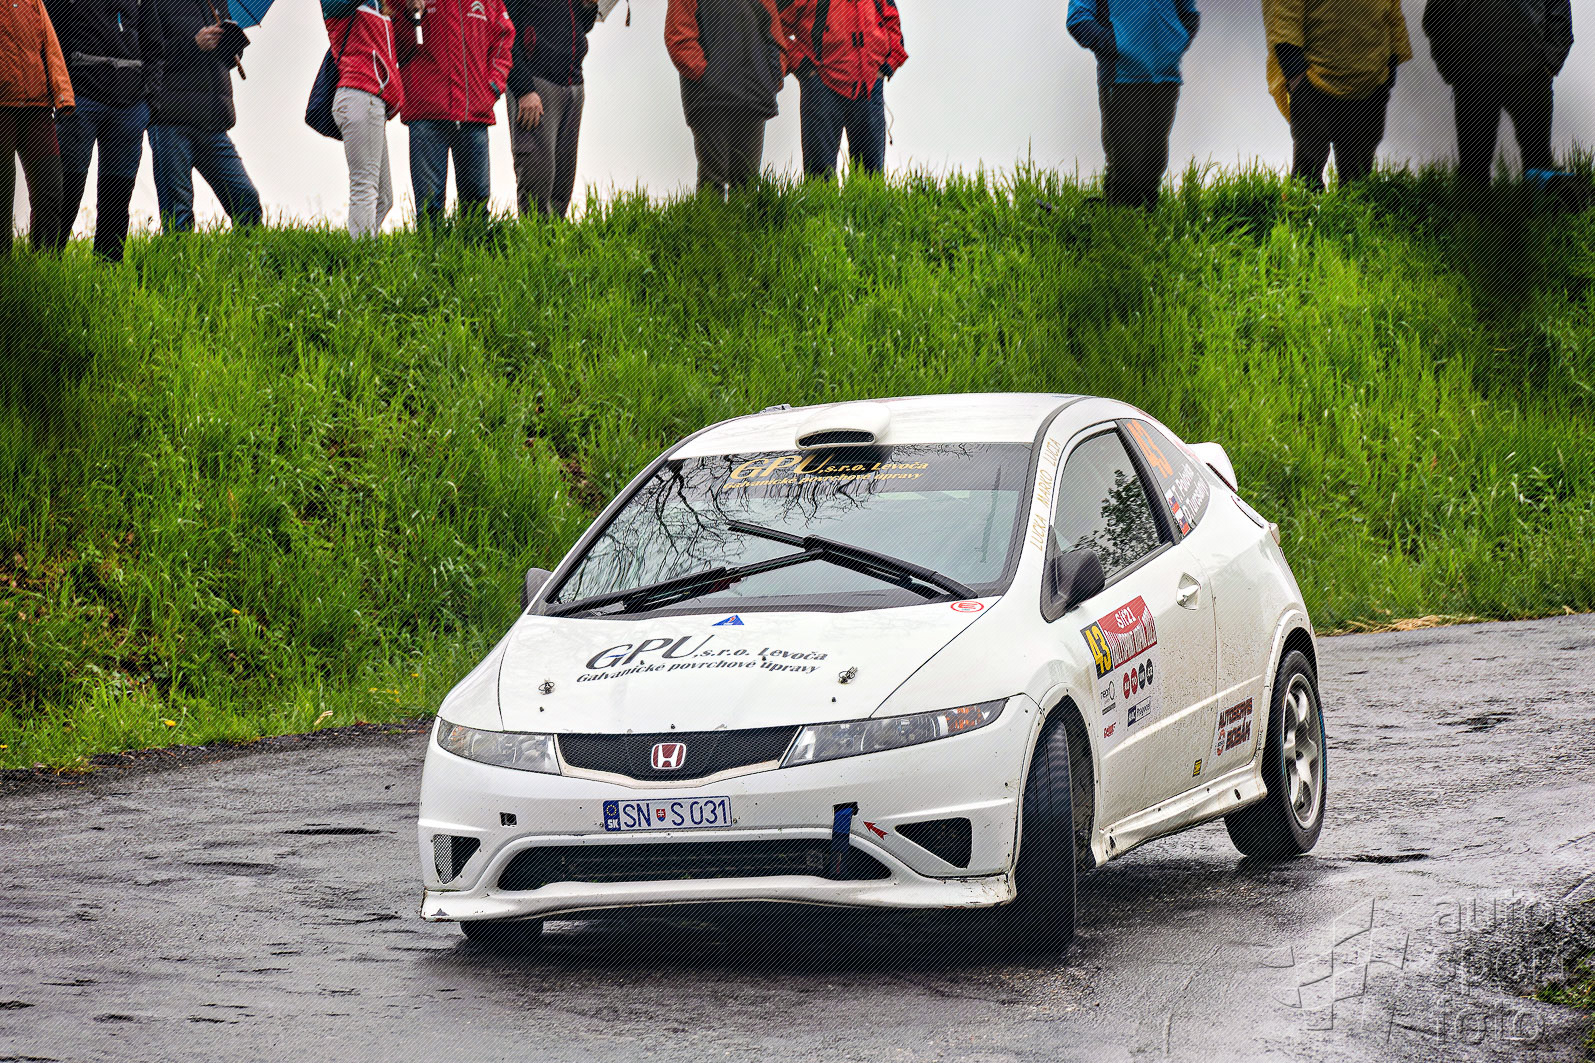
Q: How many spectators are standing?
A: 11